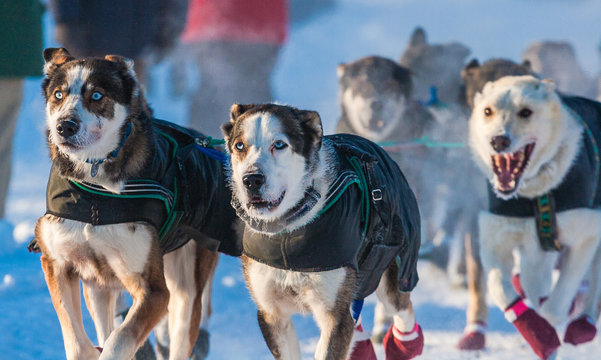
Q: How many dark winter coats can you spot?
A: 3